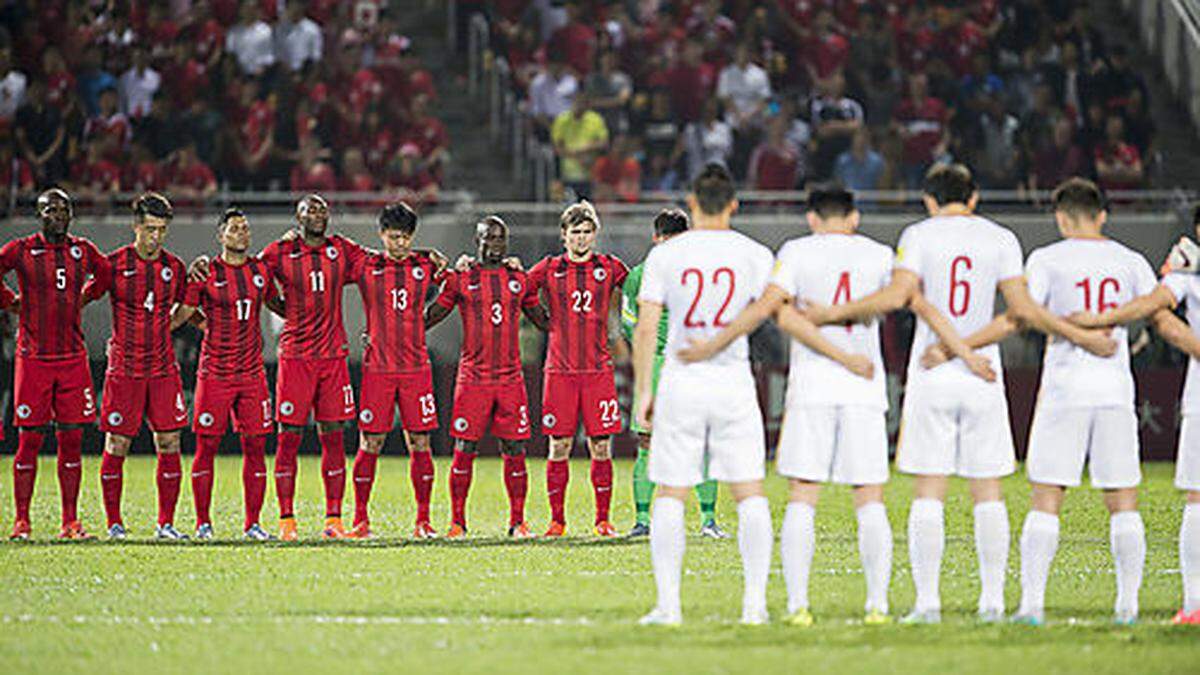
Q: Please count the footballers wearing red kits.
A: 7